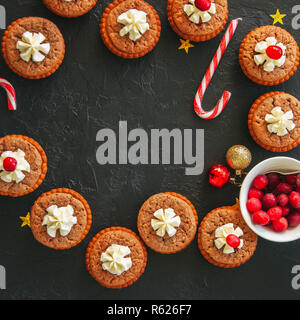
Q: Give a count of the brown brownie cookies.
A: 11